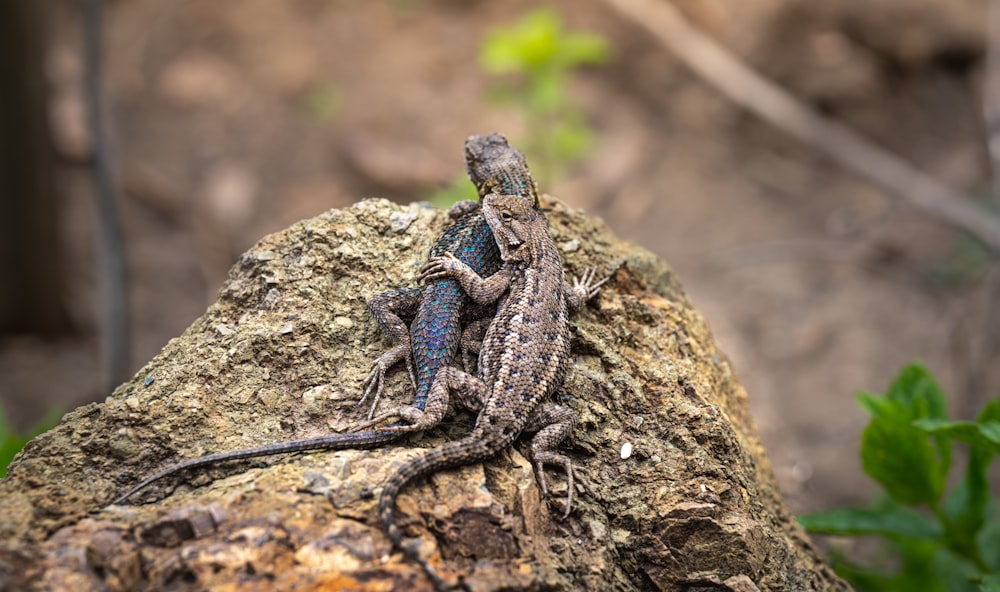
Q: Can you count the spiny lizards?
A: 2